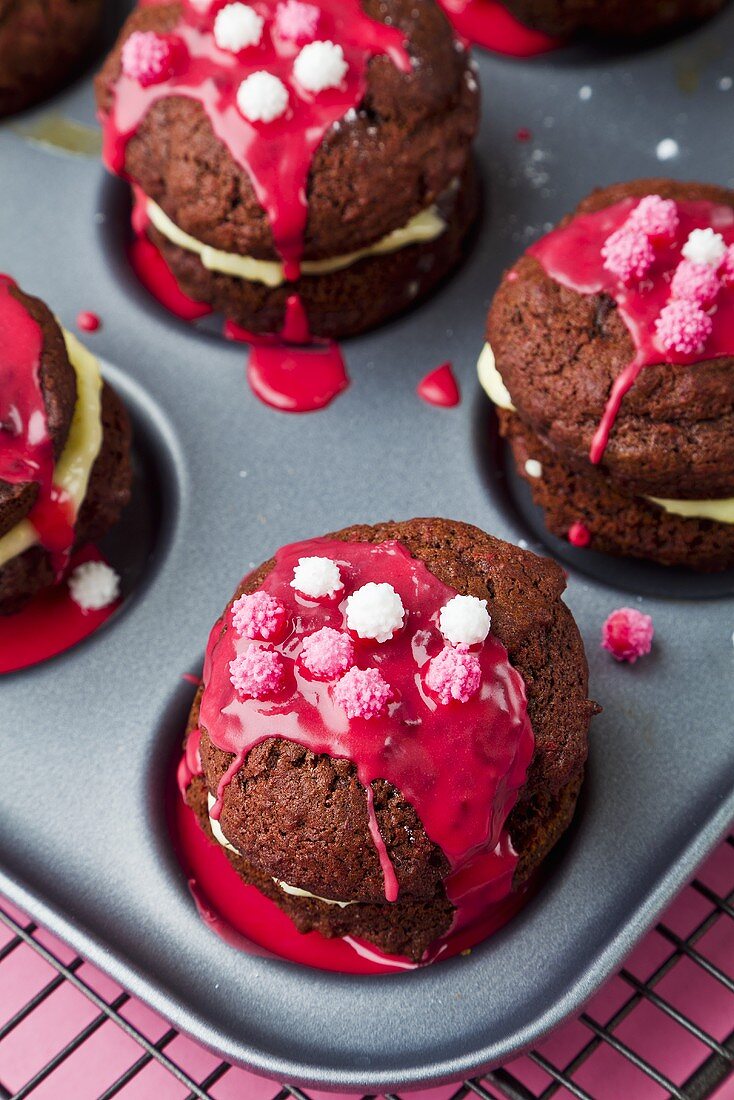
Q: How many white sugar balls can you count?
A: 8